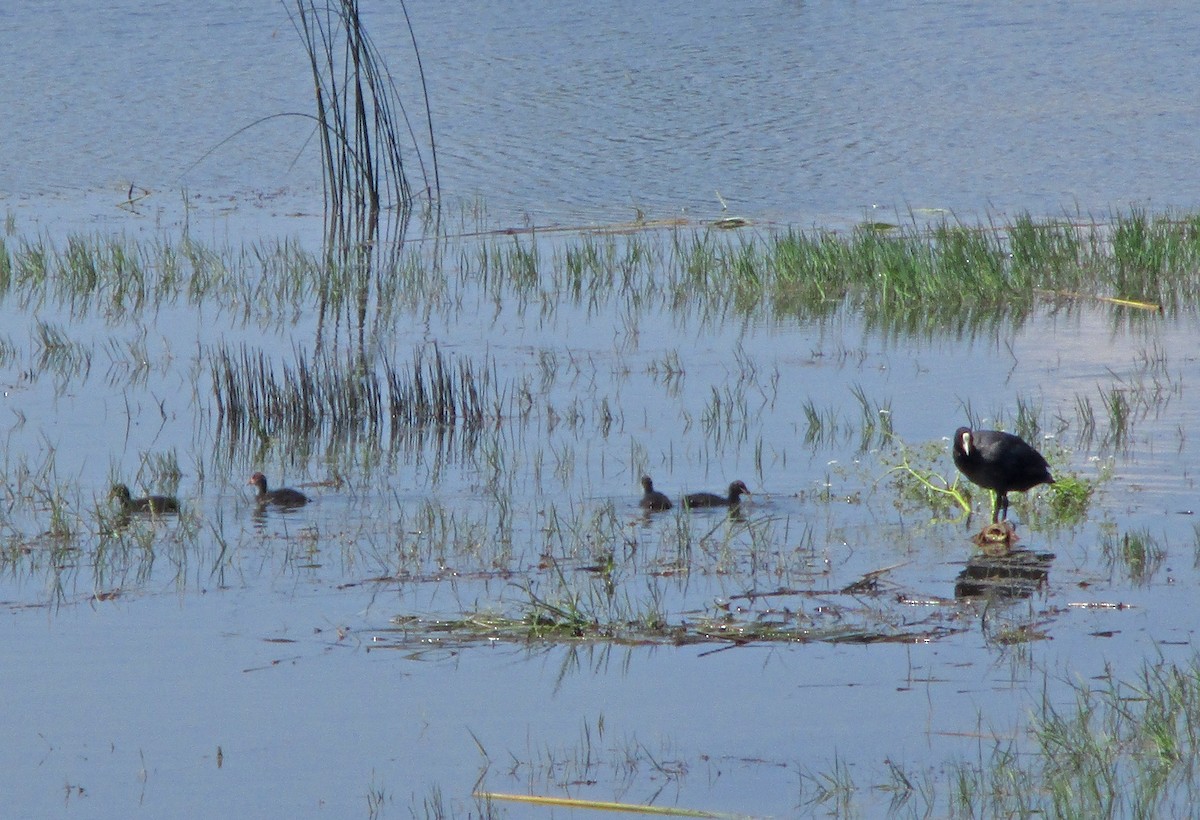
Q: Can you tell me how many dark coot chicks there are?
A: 4